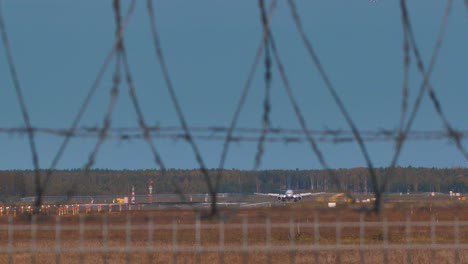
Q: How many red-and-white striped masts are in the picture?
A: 2